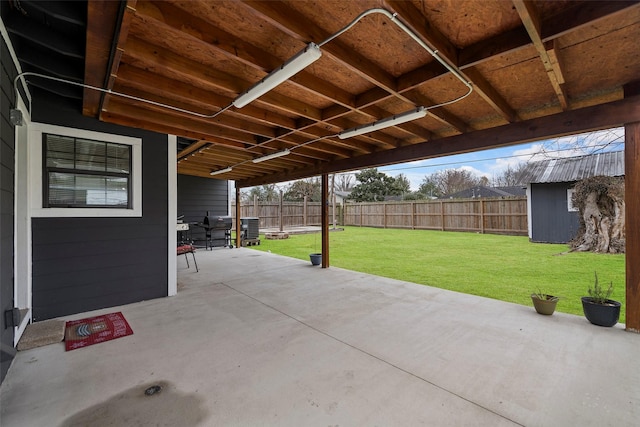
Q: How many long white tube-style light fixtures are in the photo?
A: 4